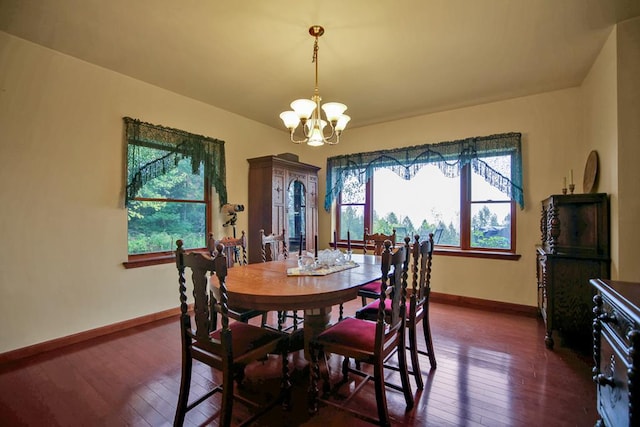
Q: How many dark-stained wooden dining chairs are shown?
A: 6